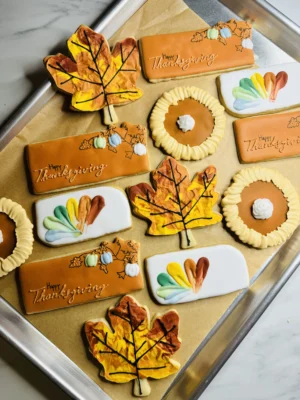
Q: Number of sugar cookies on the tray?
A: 13